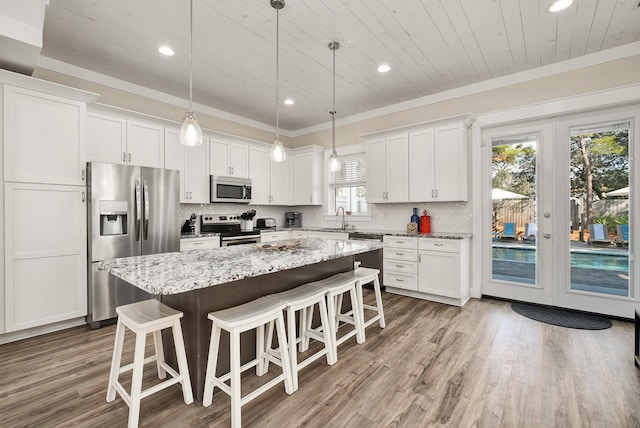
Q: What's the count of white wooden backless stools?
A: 5